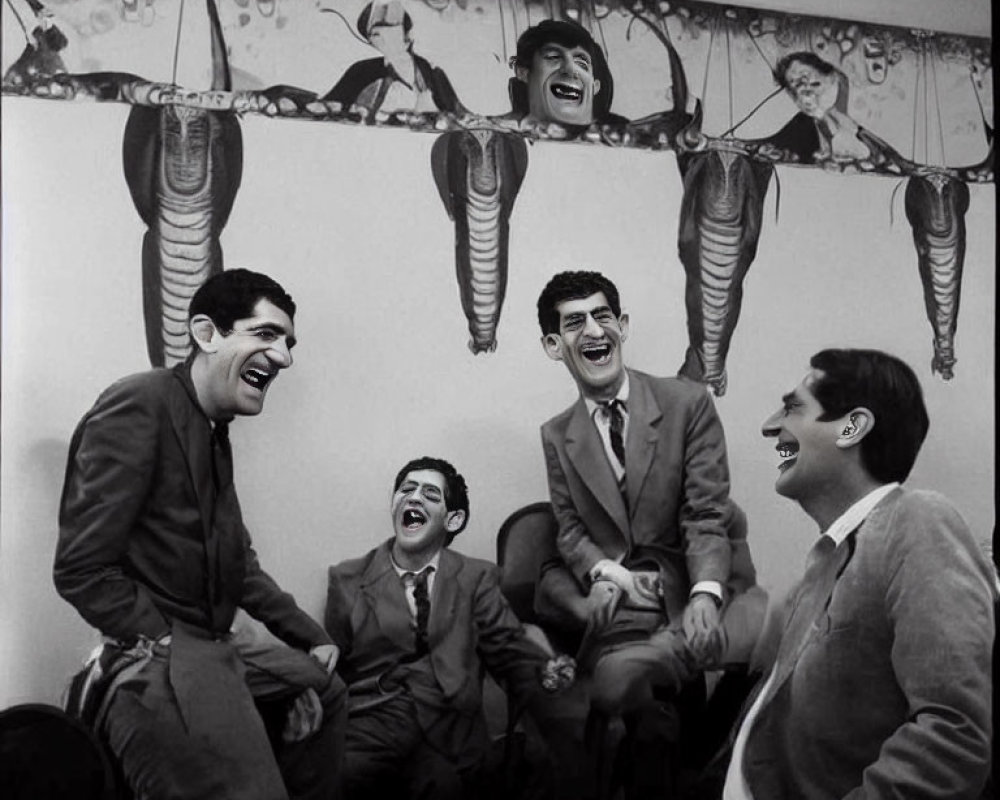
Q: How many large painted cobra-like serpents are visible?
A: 4